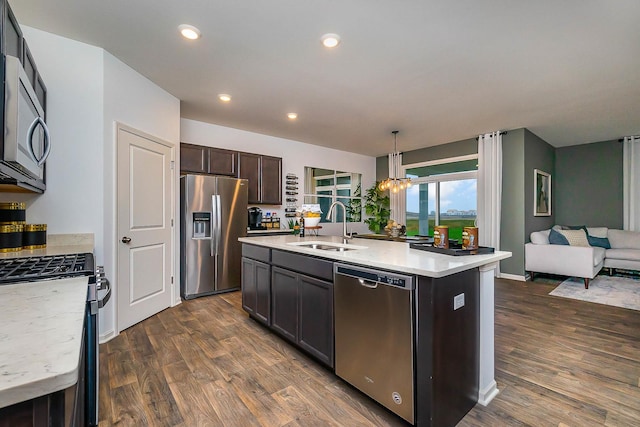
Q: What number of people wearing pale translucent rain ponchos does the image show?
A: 0